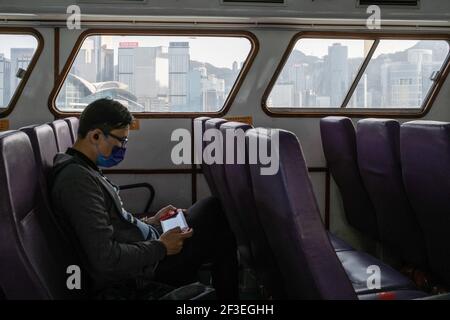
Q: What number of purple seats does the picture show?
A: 11